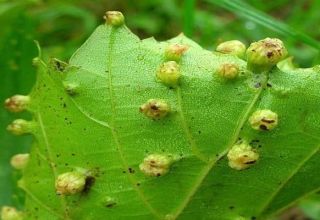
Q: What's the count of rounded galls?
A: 15